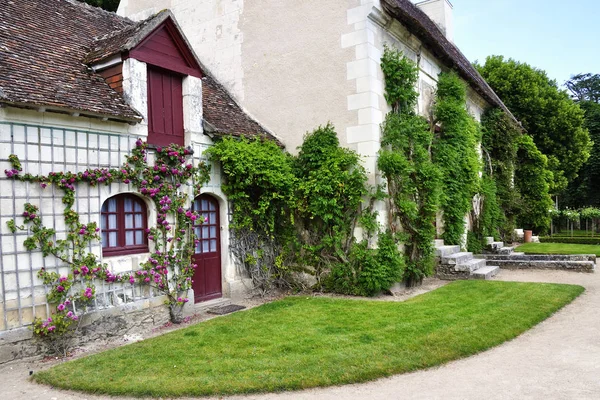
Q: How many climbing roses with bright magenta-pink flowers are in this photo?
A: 2